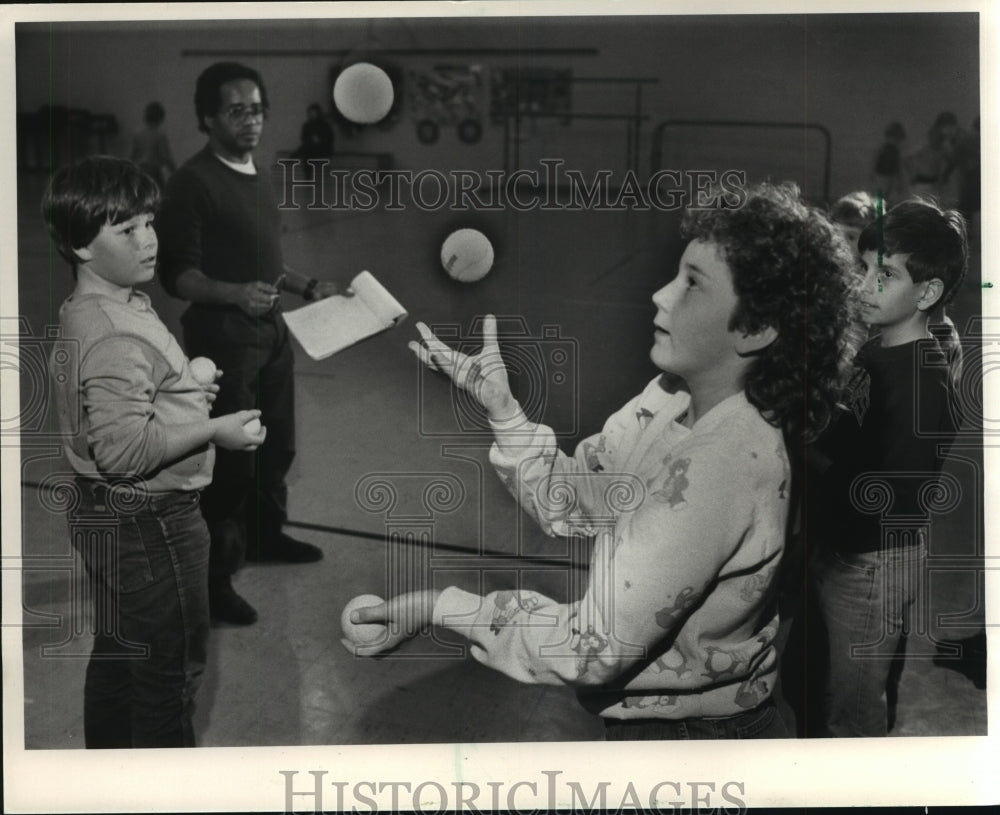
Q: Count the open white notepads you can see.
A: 1